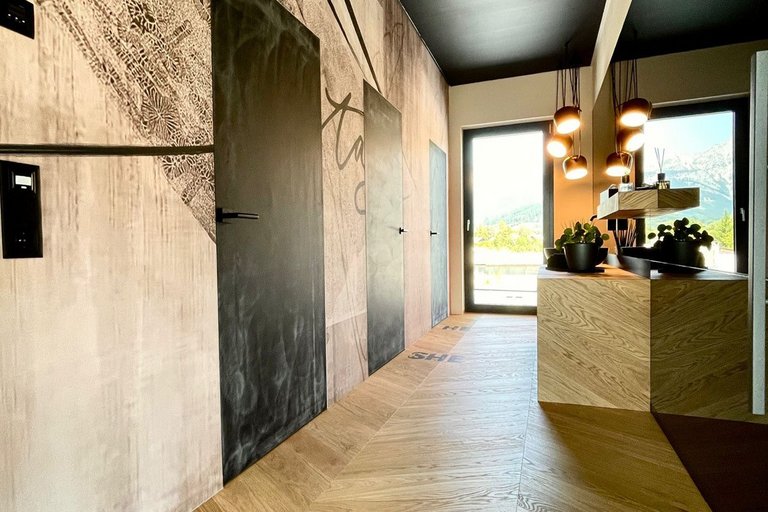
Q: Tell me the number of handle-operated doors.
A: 4